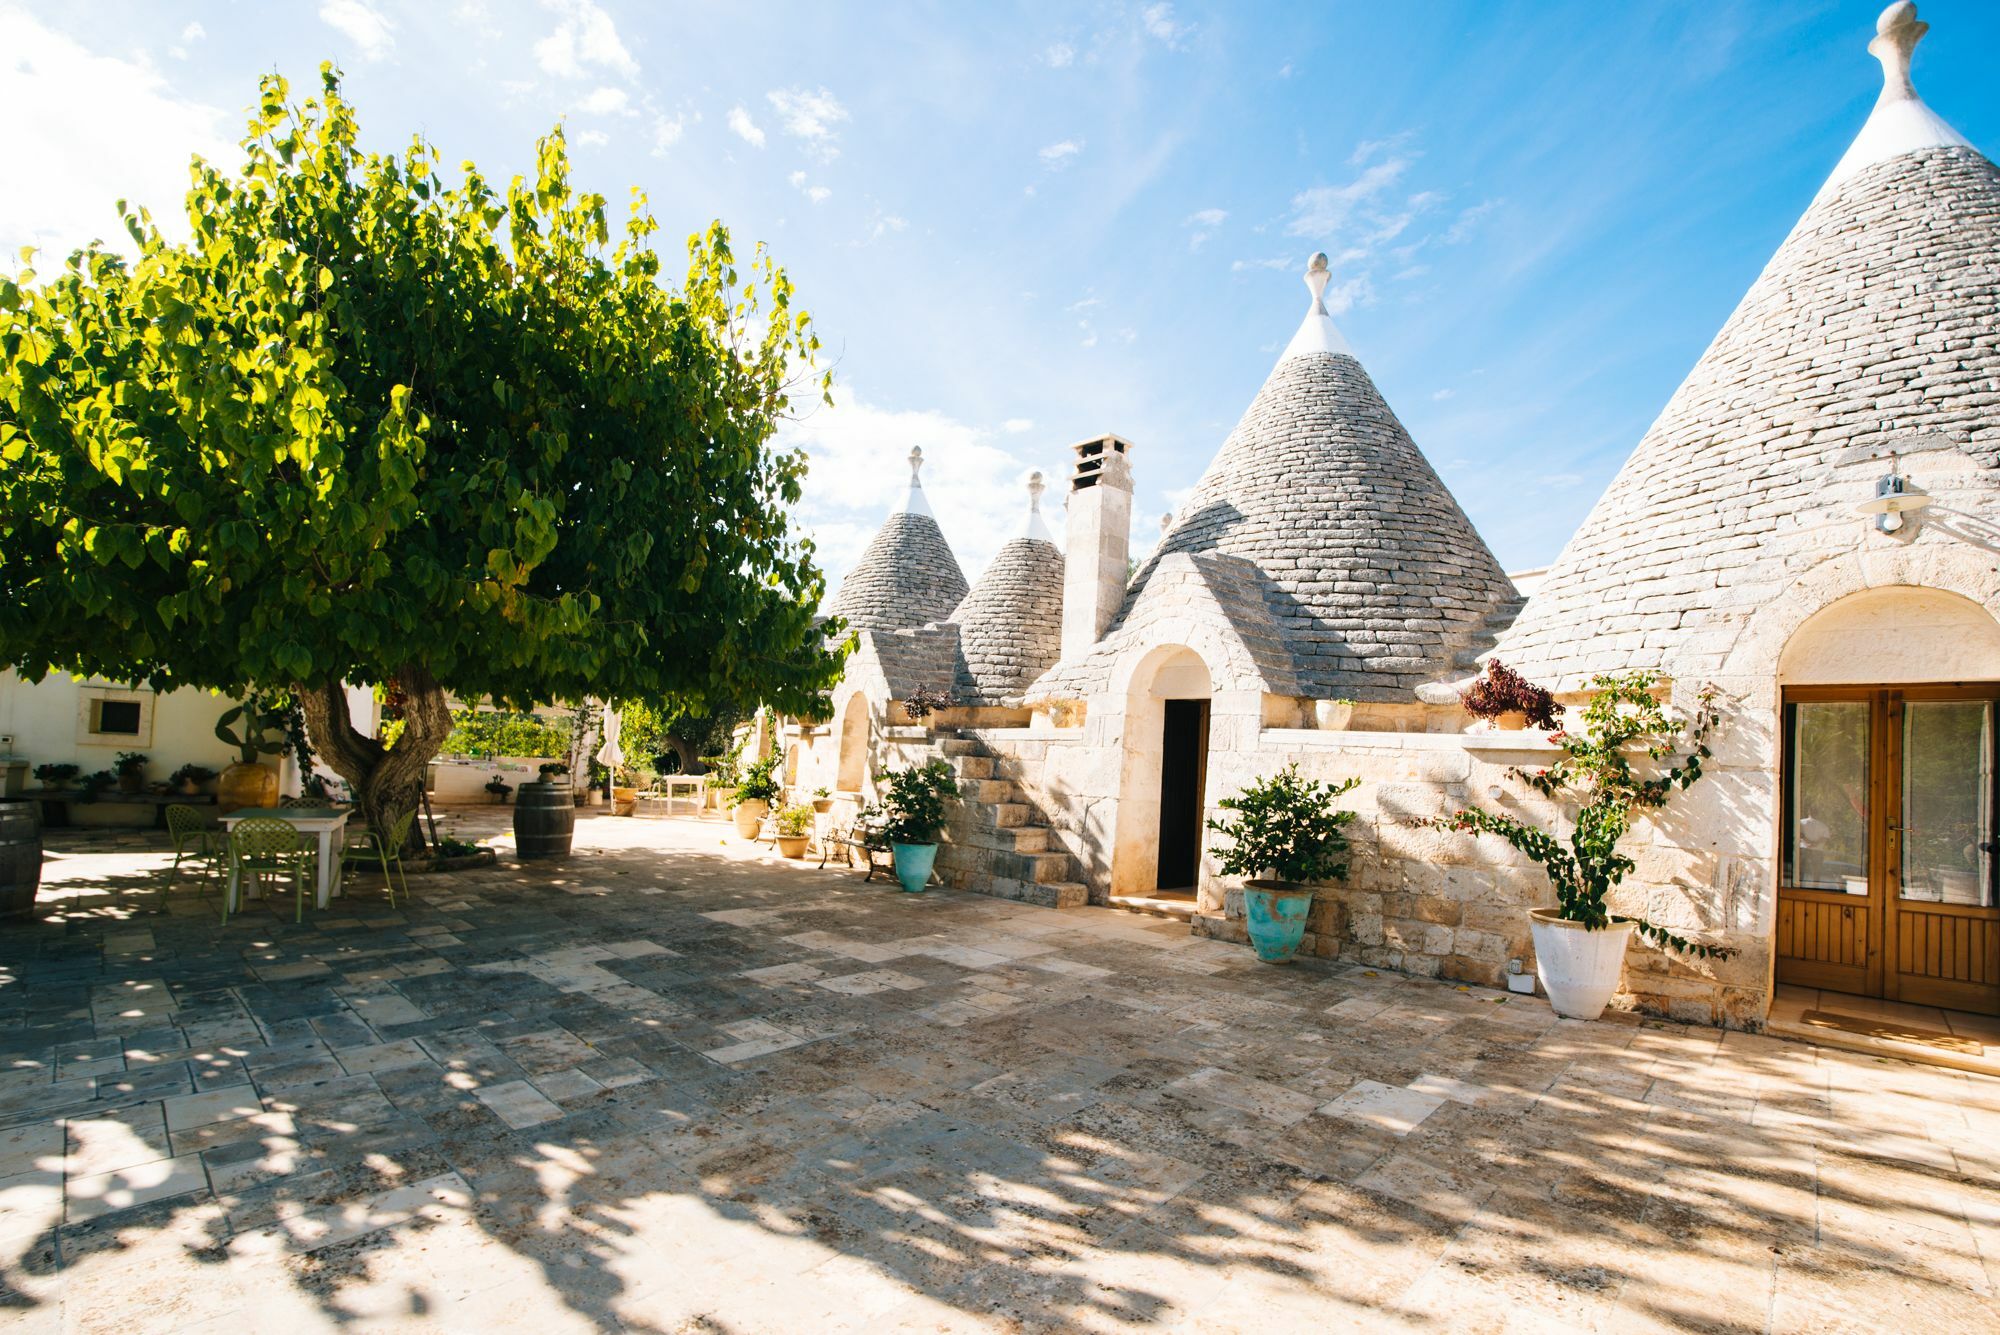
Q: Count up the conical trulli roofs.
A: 4